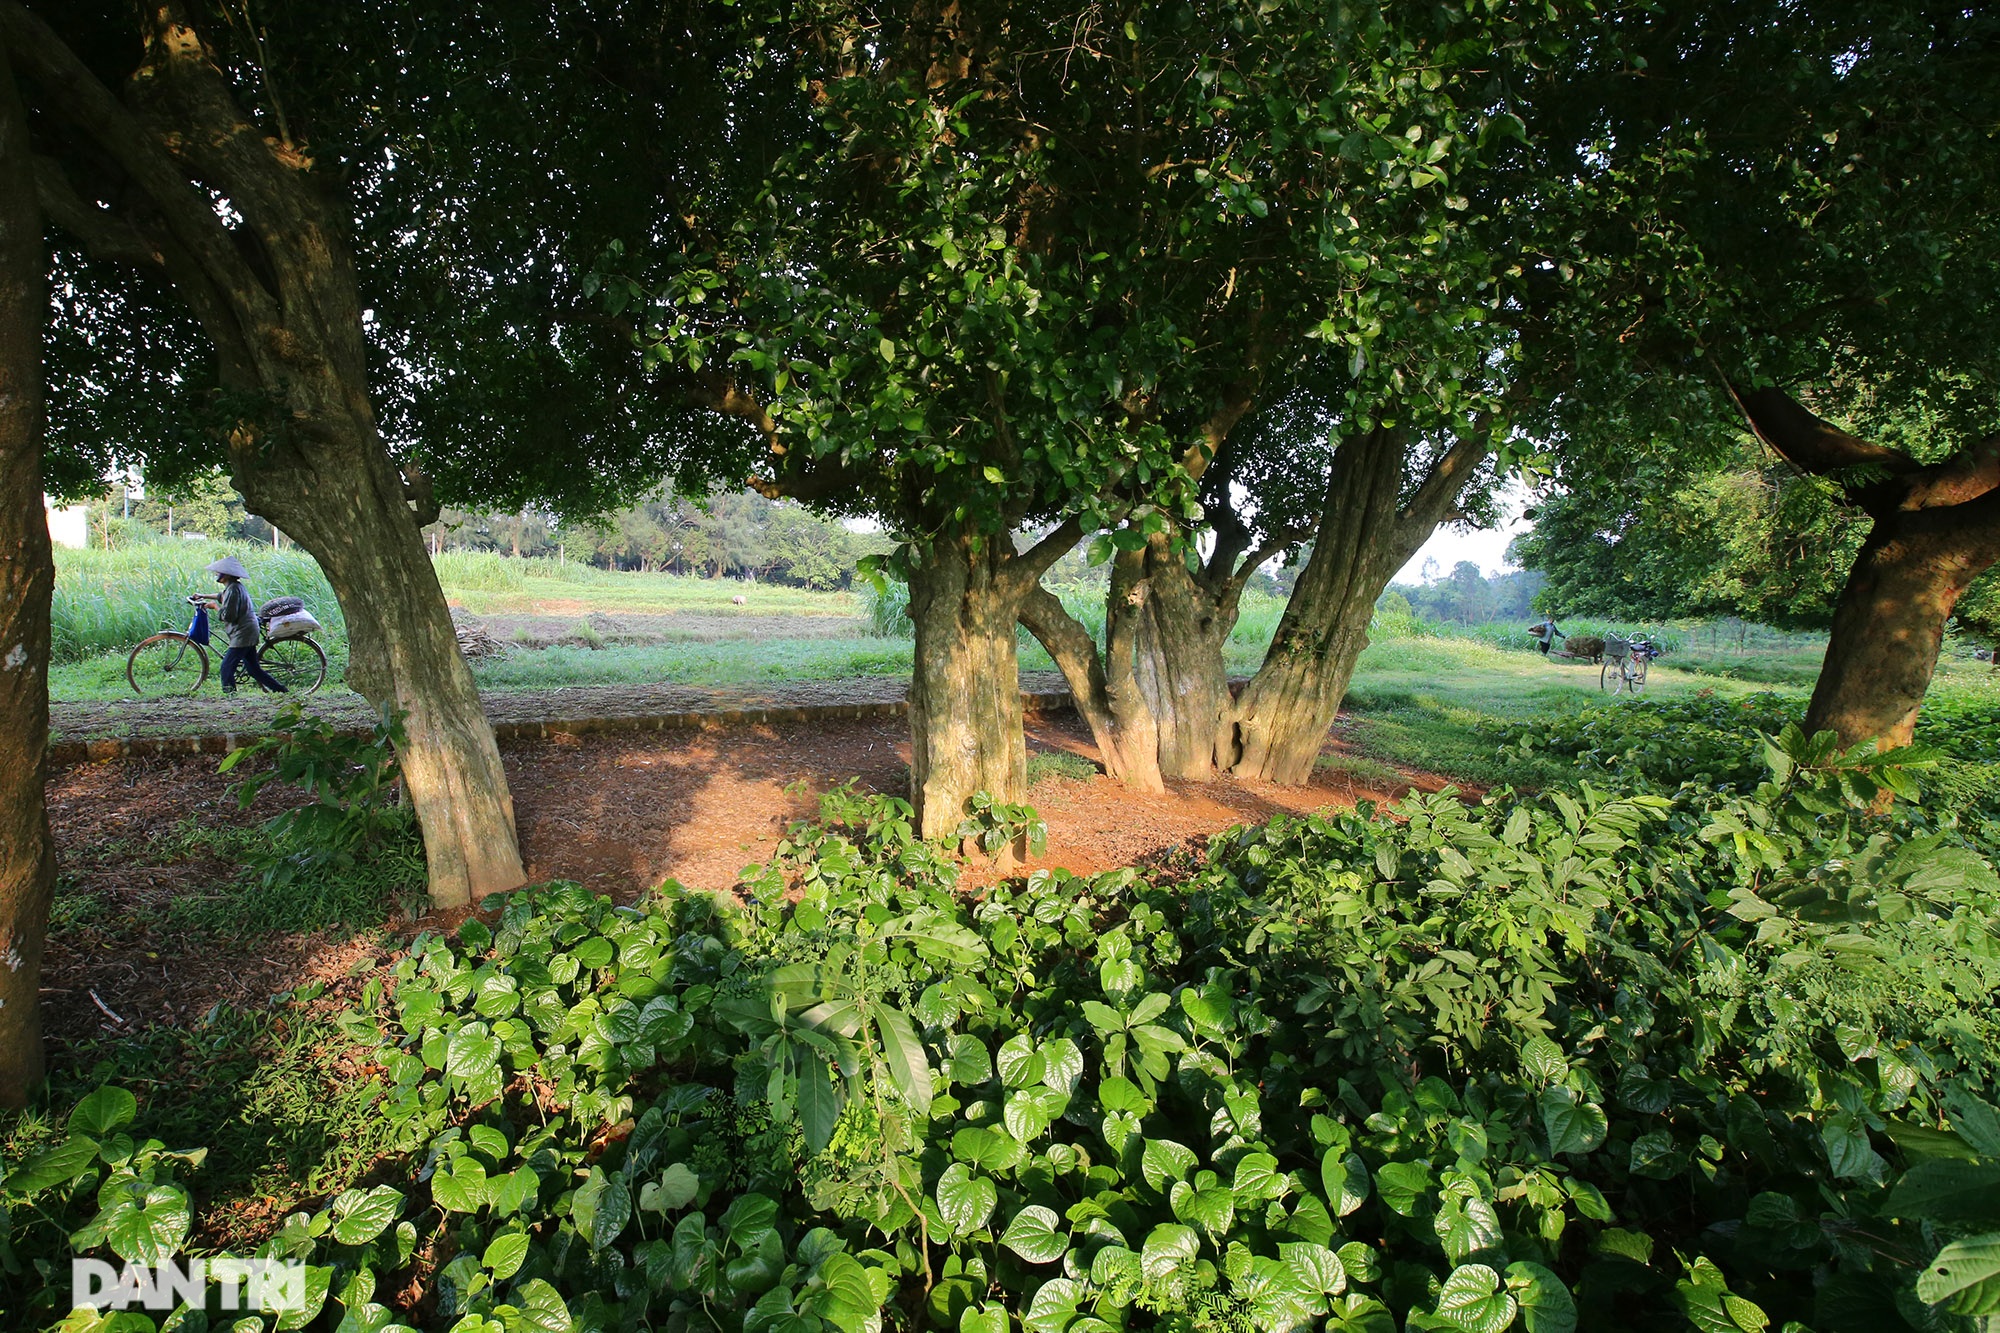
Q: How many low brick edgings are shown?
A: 1